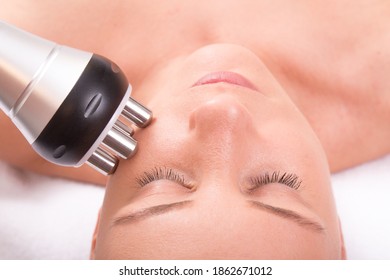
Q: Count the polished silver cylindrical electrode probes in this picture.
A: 4